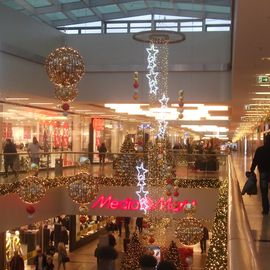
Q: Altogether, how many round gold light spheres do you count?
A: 5